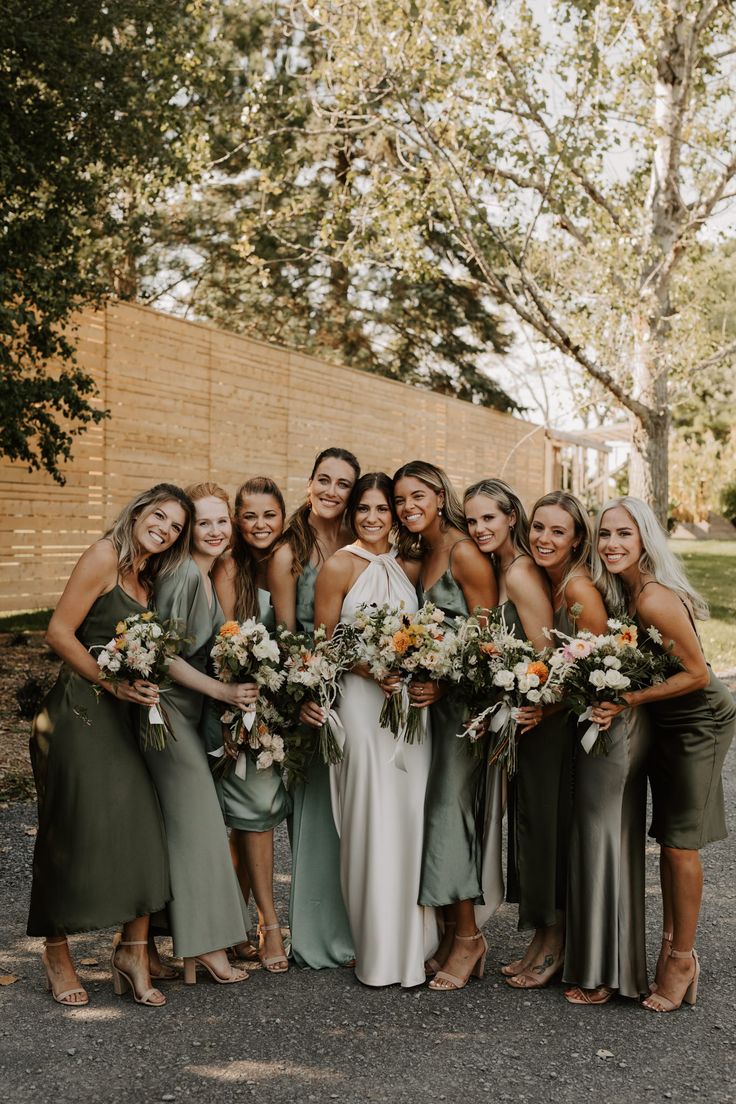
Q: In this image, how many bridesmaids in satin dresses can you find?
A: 8